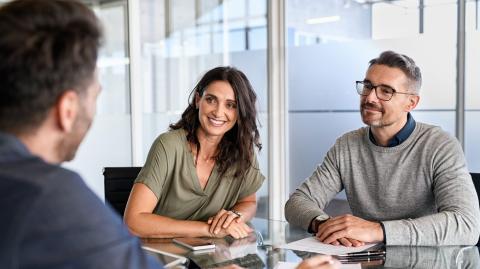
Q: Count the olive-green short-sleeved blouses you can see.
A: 1